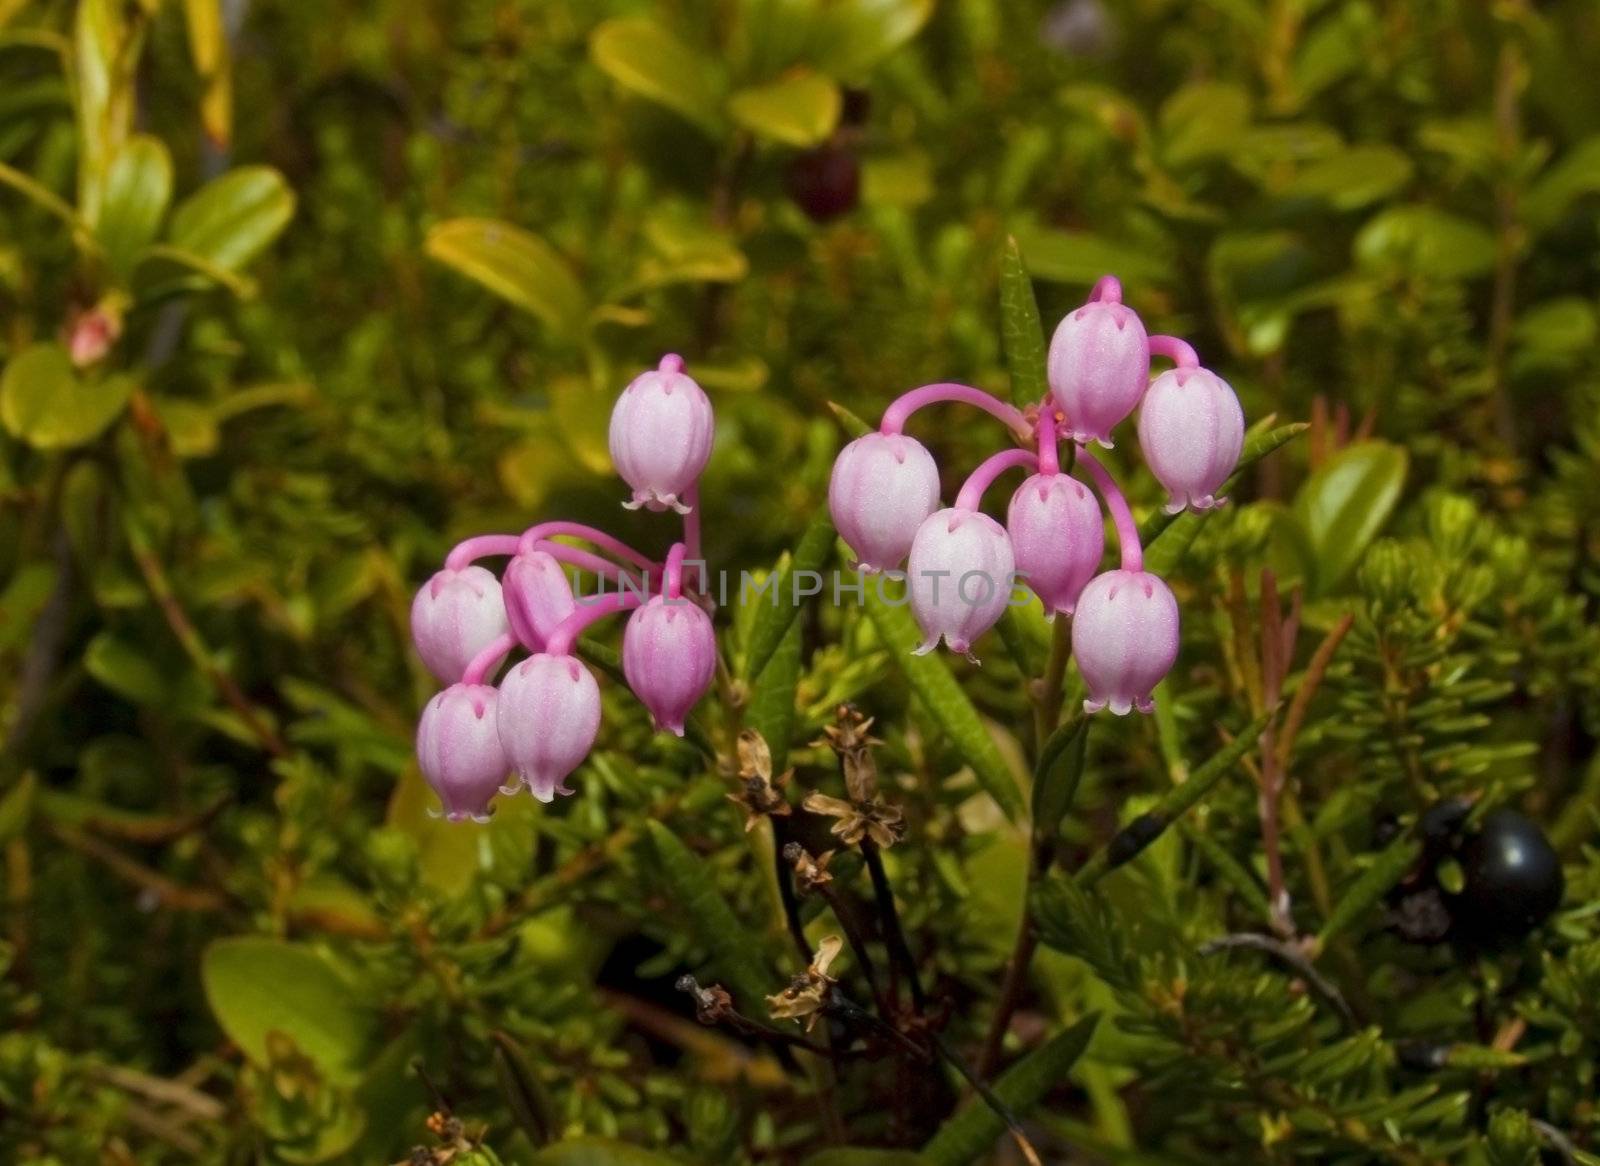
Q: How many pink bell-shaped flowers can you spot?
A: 12